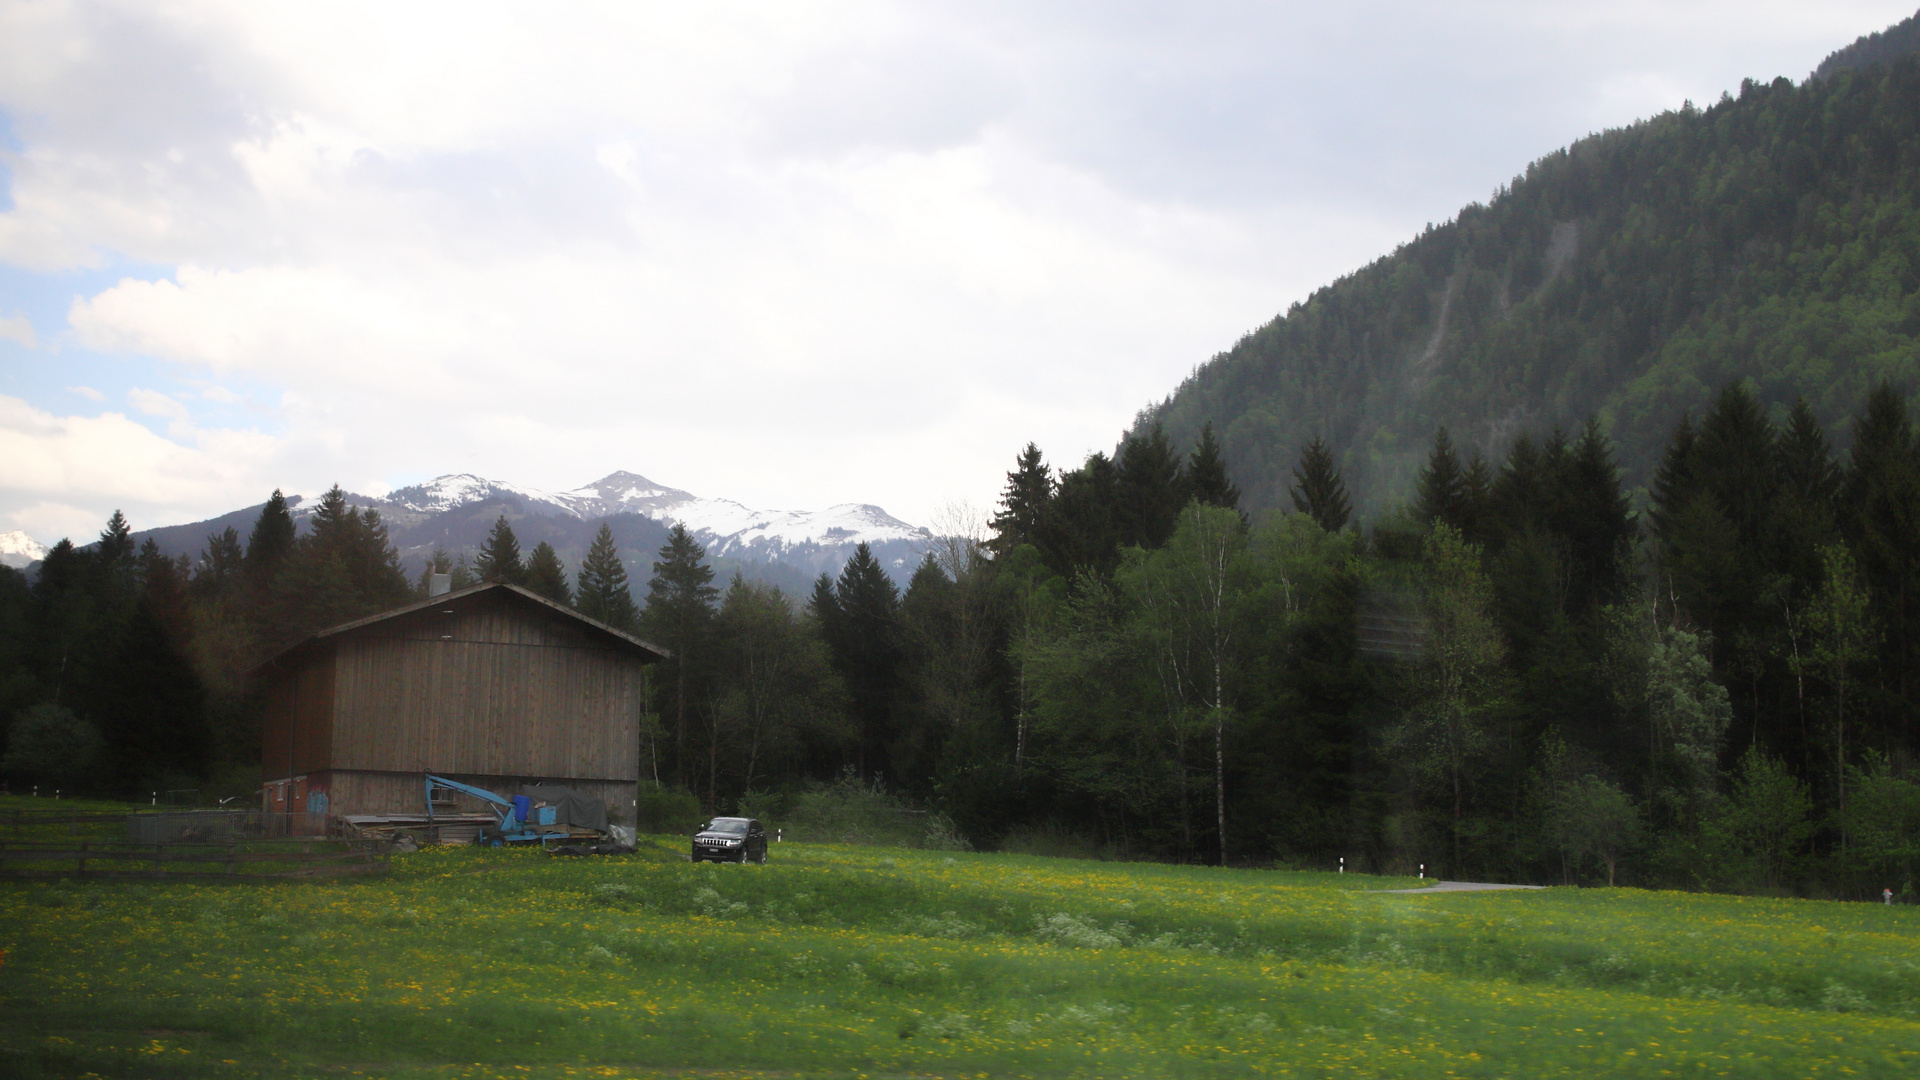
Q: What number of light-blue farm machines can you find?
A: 1